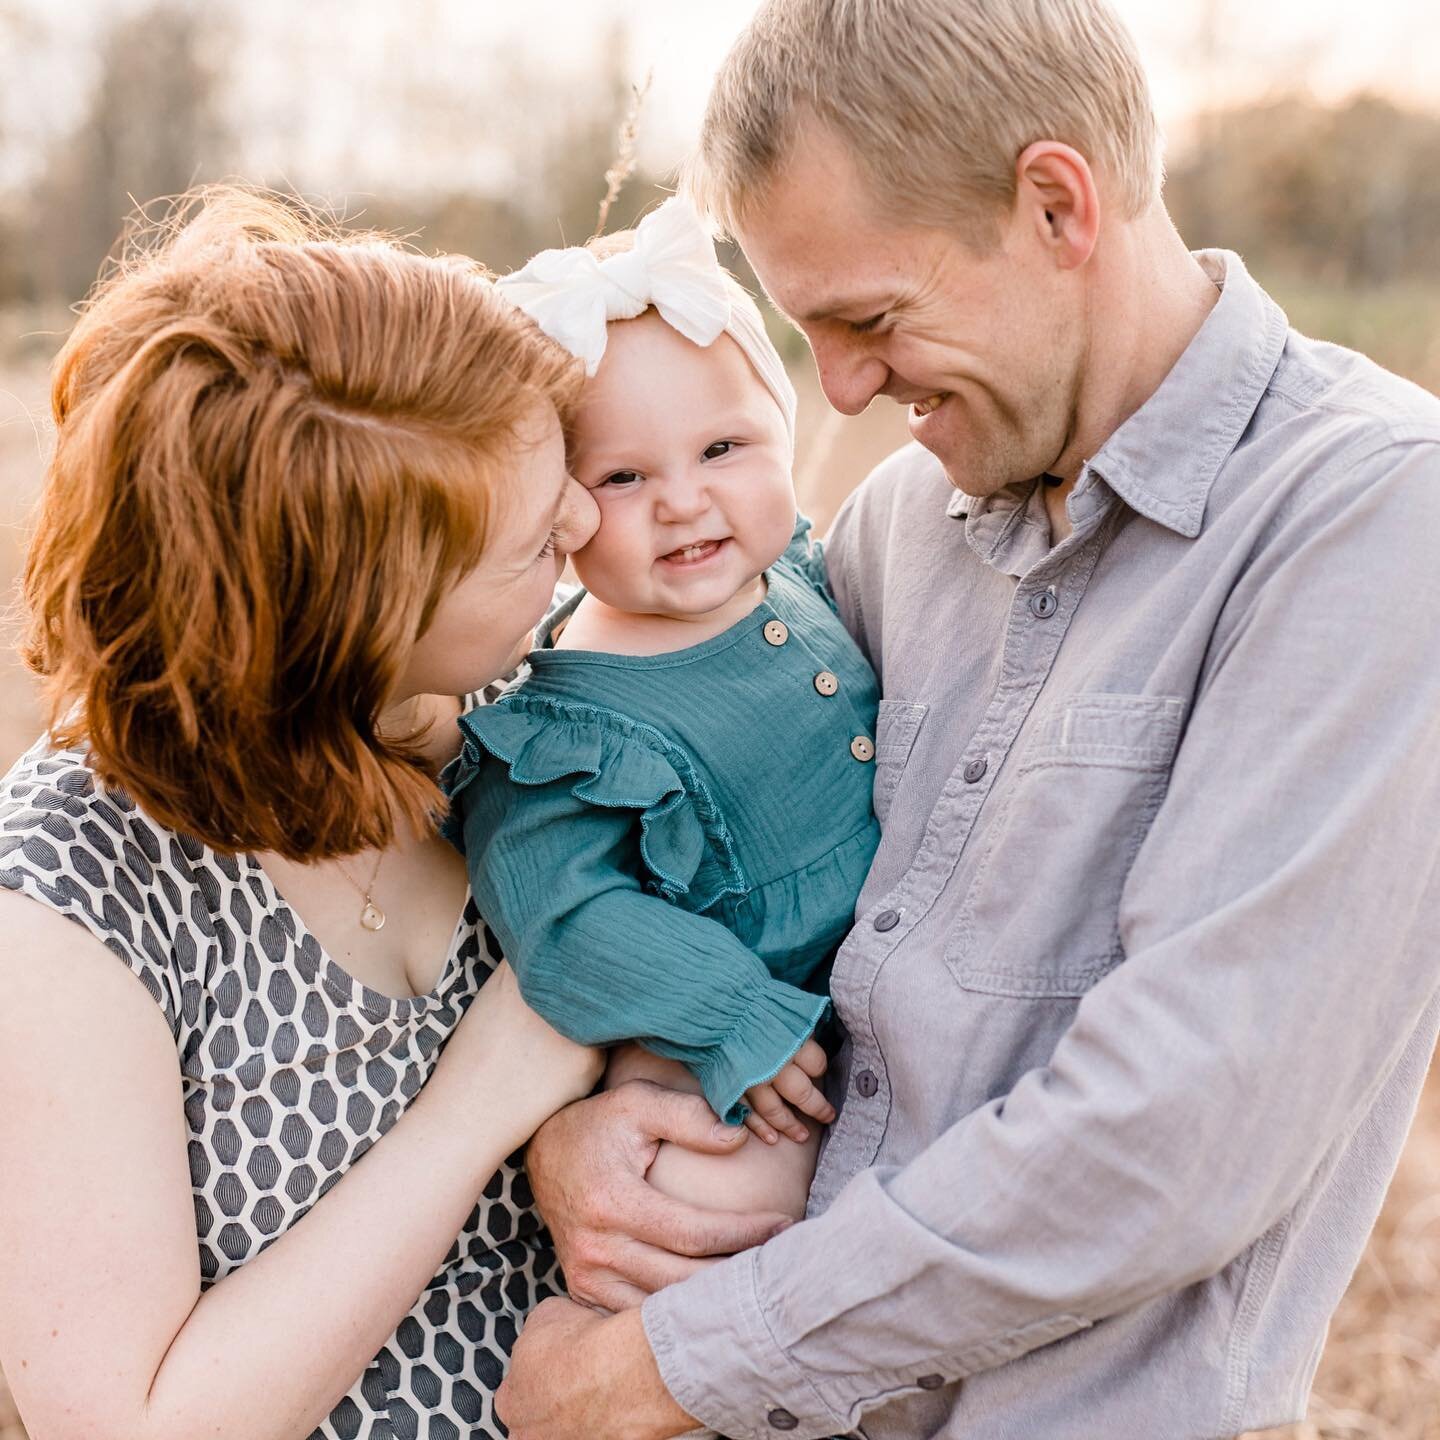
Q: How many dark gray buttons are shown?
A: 6